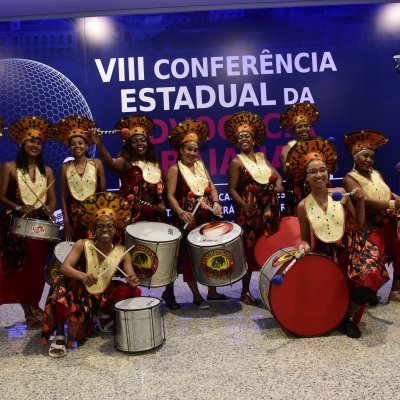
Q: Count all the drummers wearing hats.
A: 9